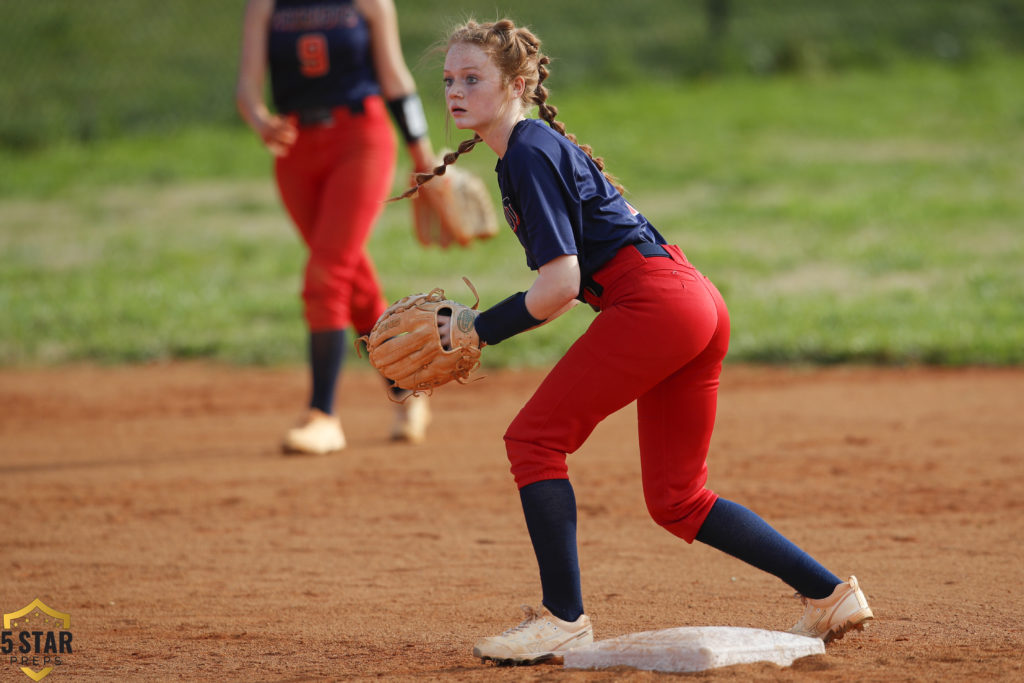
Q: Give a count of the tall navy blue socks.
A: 4